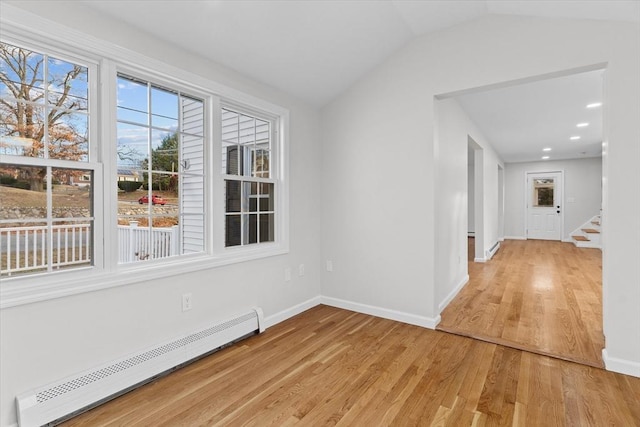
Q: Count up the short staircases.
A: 1